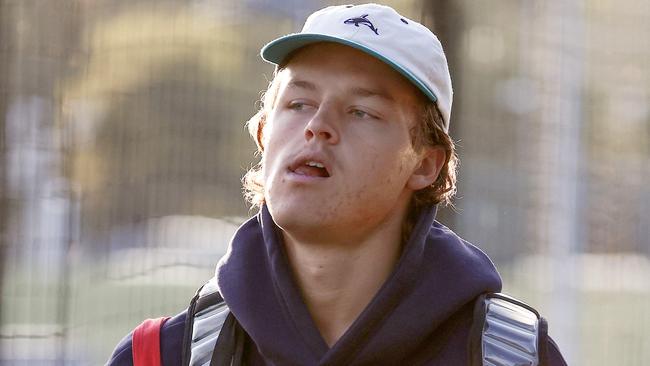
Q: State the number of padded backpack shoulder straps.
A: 2